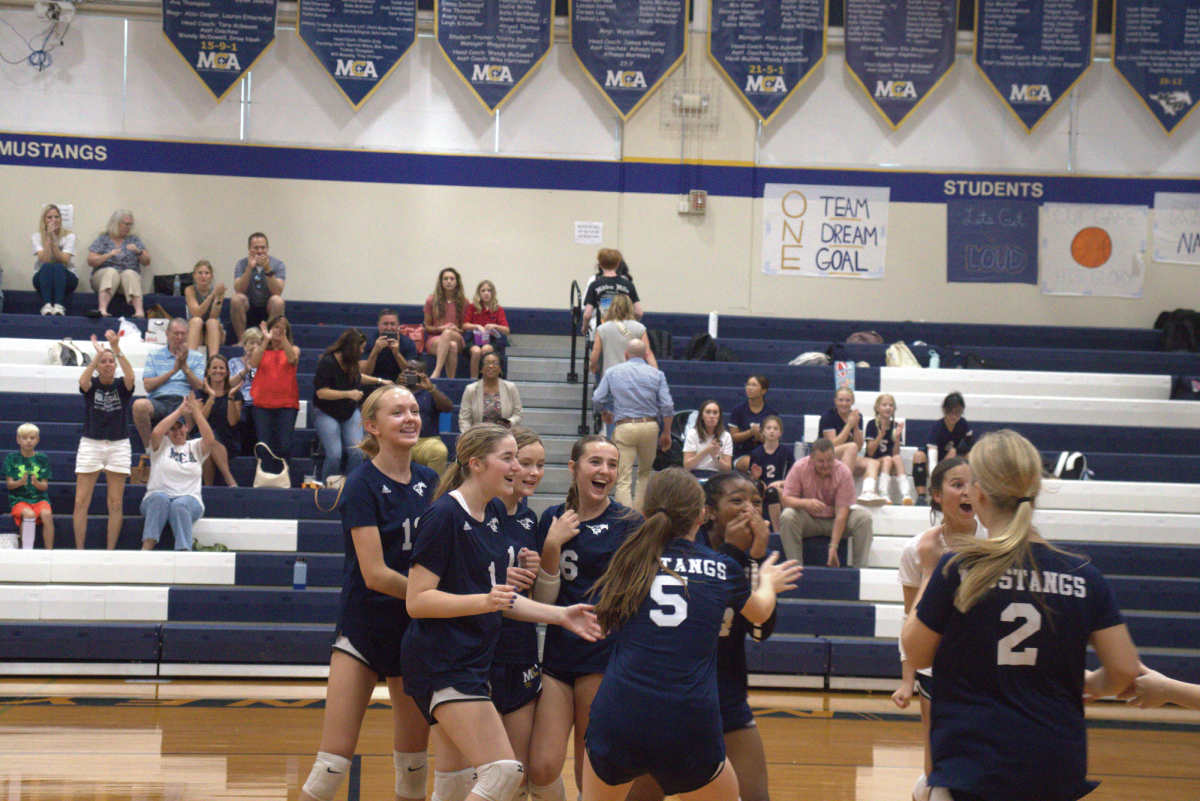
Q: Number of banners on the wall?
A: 8